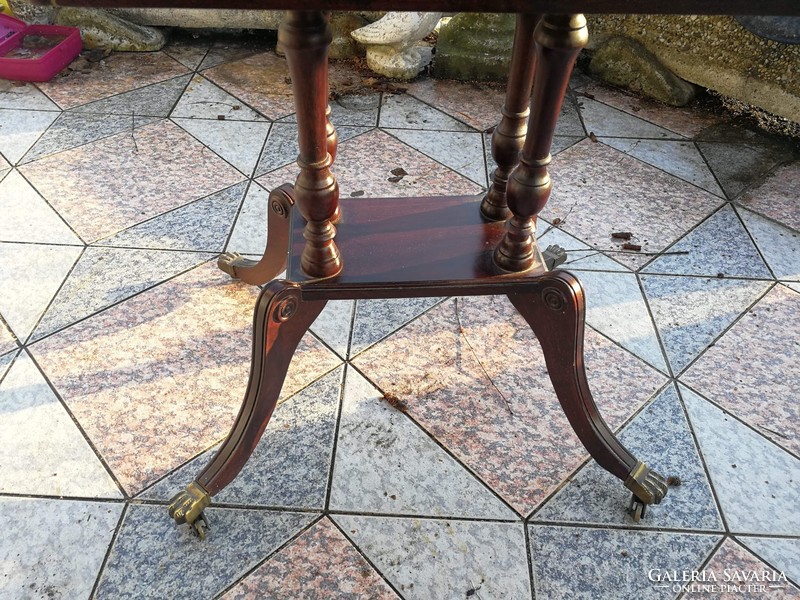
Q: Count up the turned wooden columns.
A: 4